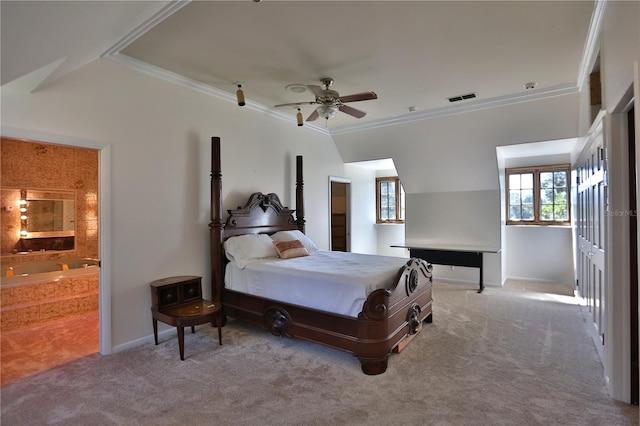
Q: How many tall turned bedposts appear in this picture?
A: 2